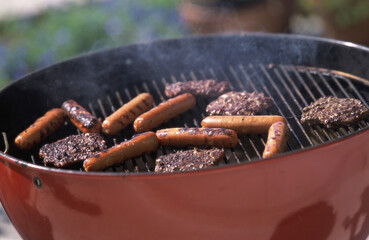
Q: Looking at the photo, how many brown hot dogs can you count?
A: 8